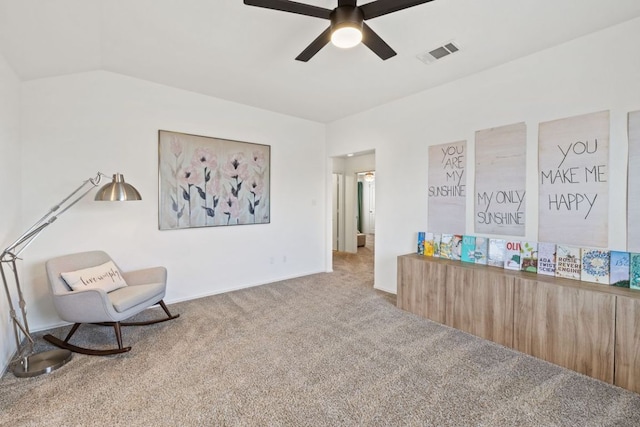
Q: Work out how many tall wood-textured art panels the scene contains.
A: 4